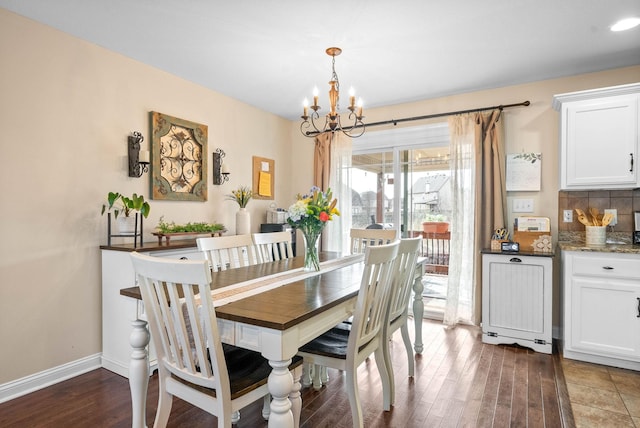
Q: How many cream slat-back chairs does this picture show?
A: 6